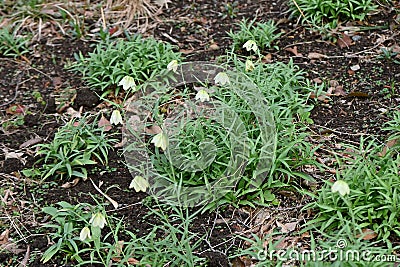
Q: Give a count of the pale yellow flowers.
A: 12